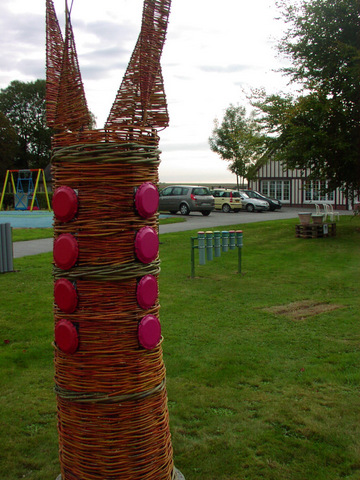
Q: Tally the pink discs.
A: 8